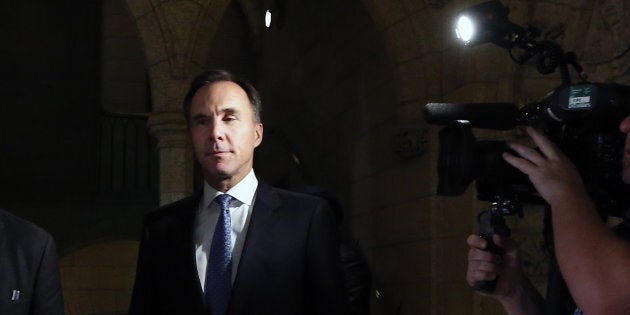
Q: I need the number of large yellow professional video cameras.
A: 0